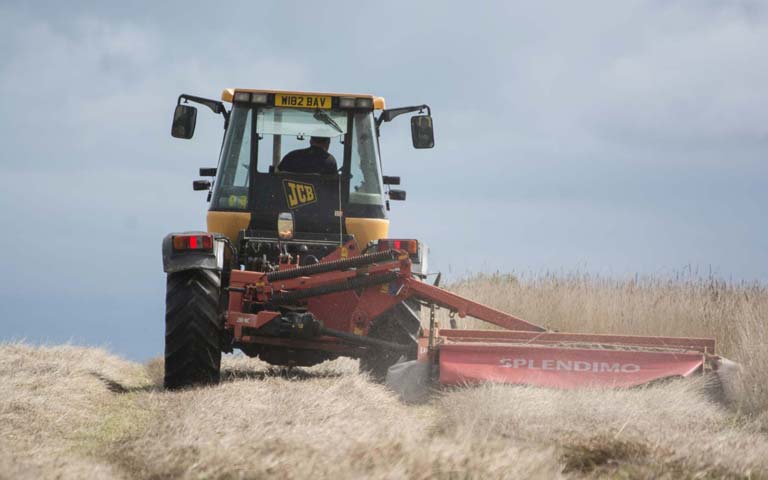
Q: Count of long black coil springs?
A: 2